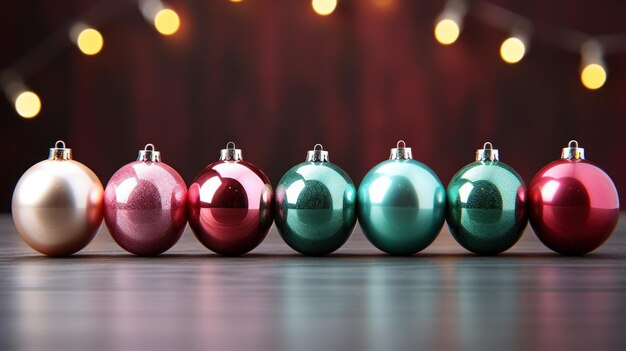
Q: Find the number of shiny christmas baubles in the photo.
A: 7